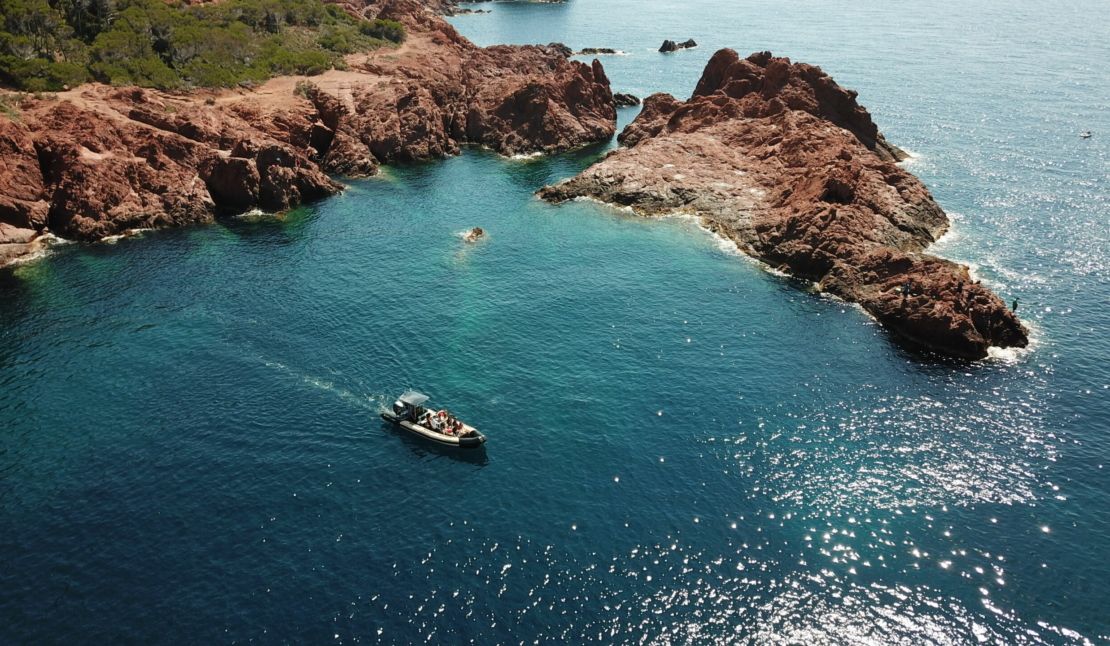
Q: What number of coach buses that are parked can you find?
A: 0